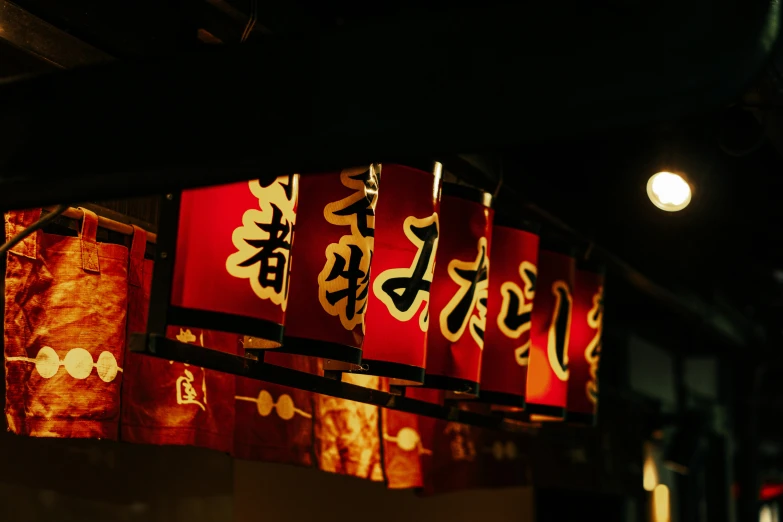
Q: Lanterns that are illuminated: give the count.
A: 7